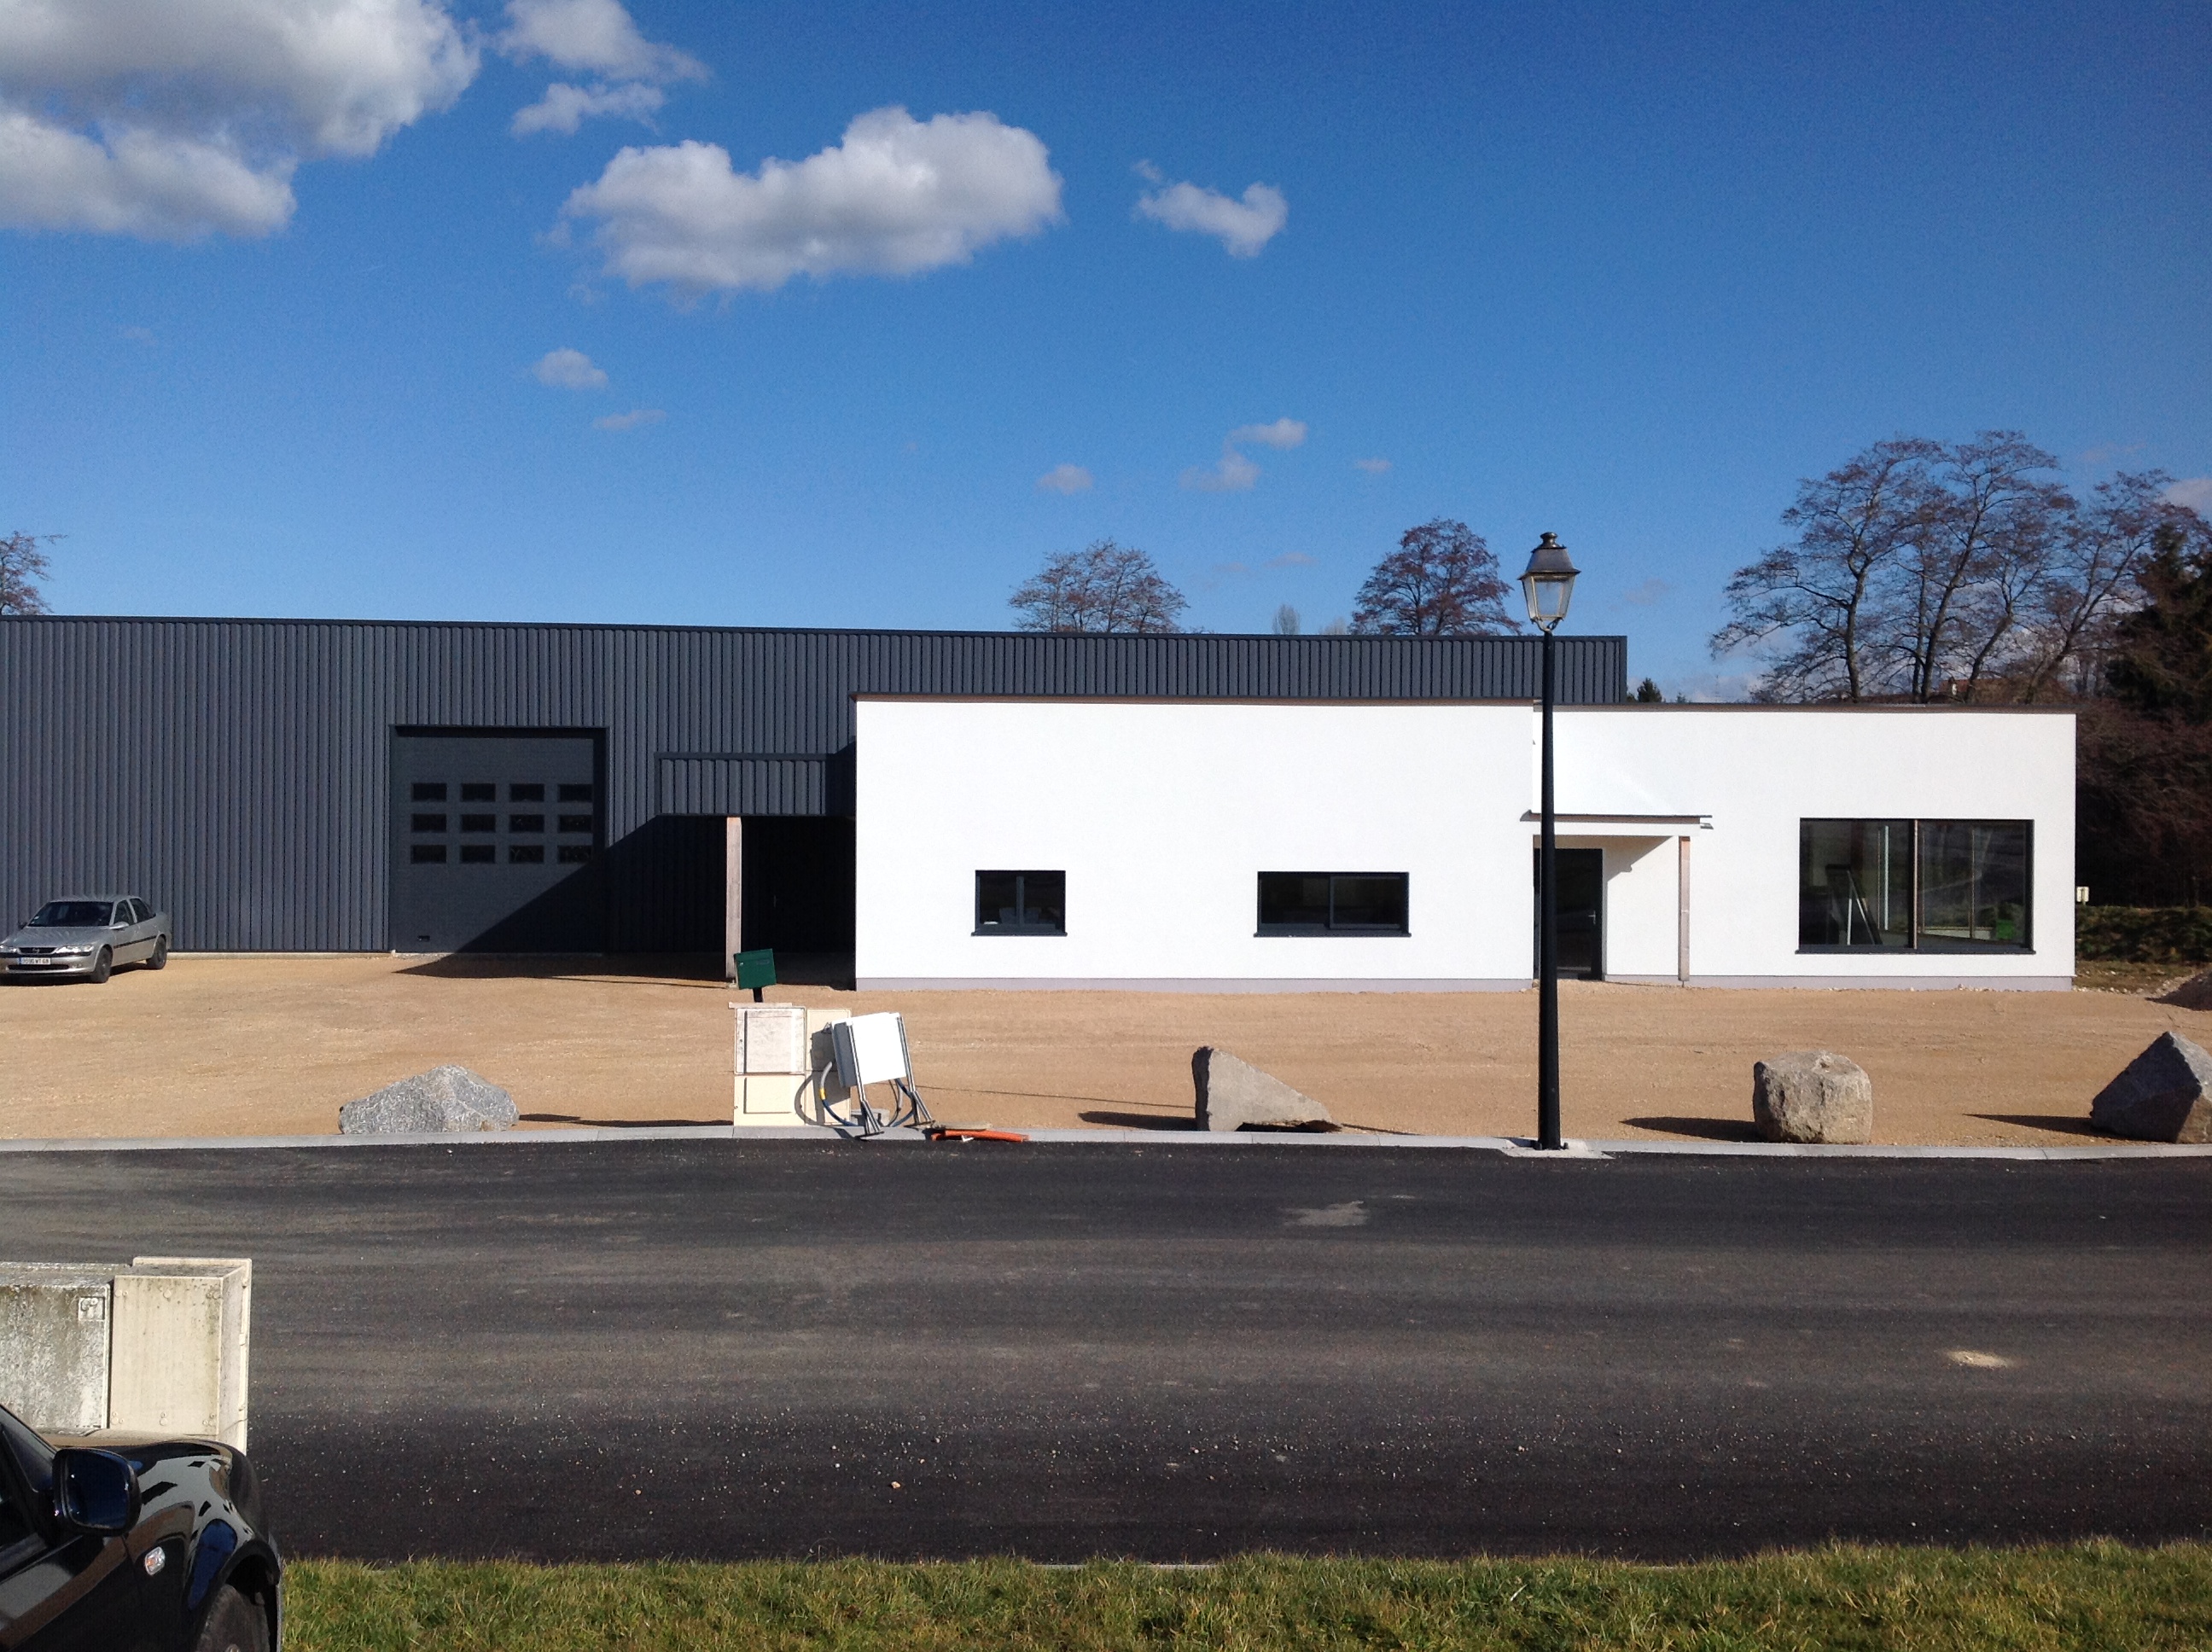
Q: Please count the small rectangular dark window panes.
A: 12